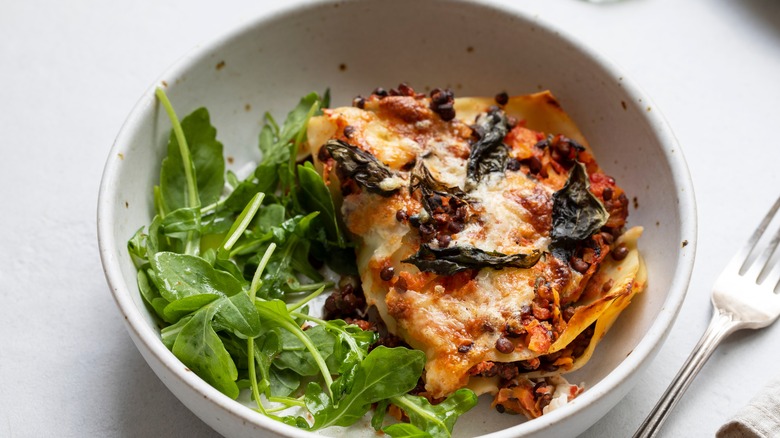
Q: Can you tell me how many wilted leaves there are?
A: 5